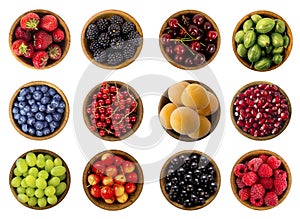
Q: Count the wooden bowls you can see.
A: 12